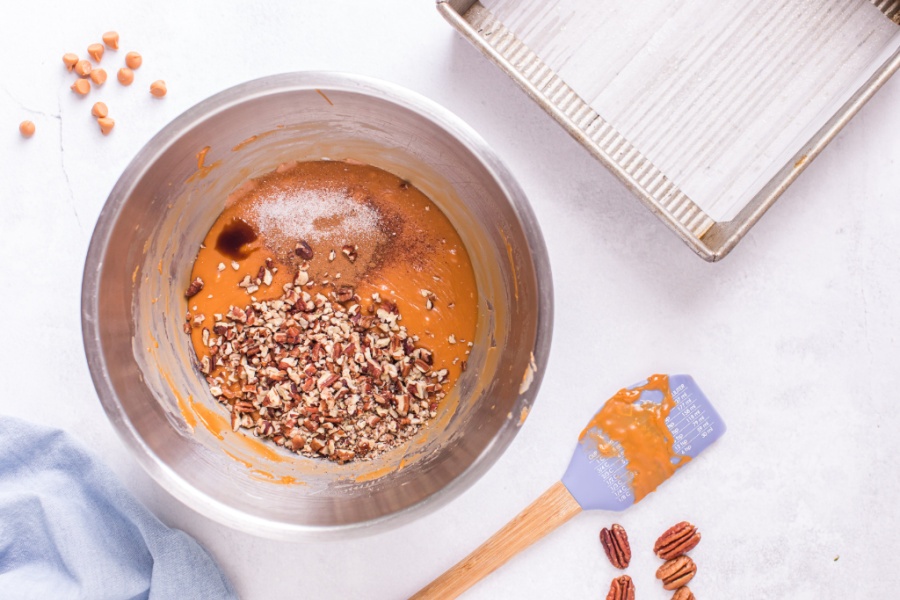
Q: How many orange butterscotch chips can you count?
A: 12